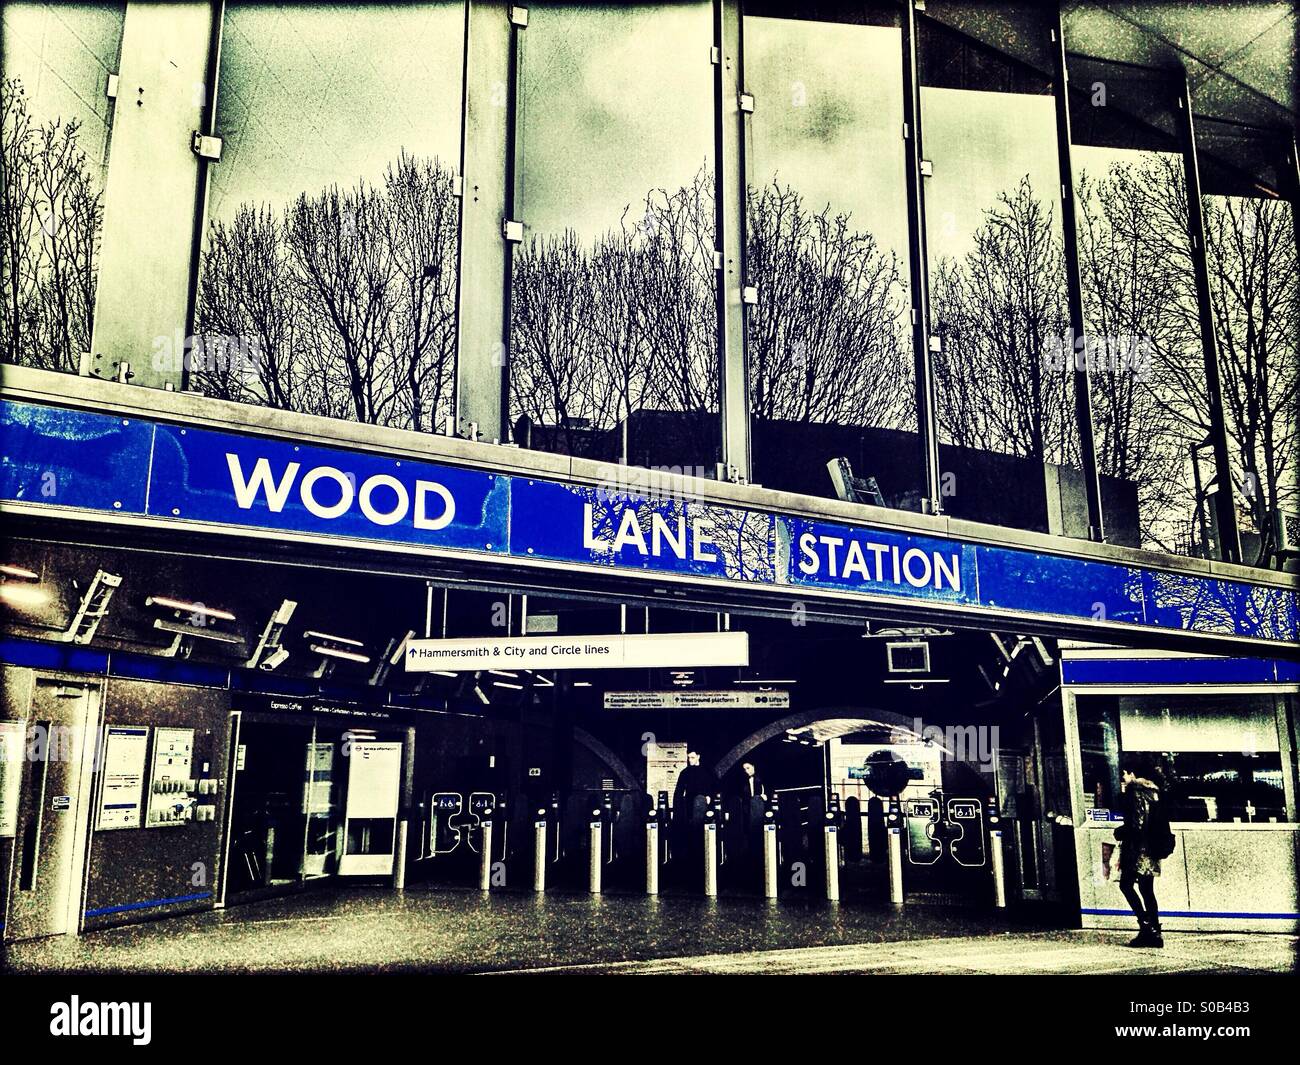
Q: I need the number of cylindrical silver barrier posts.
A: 10